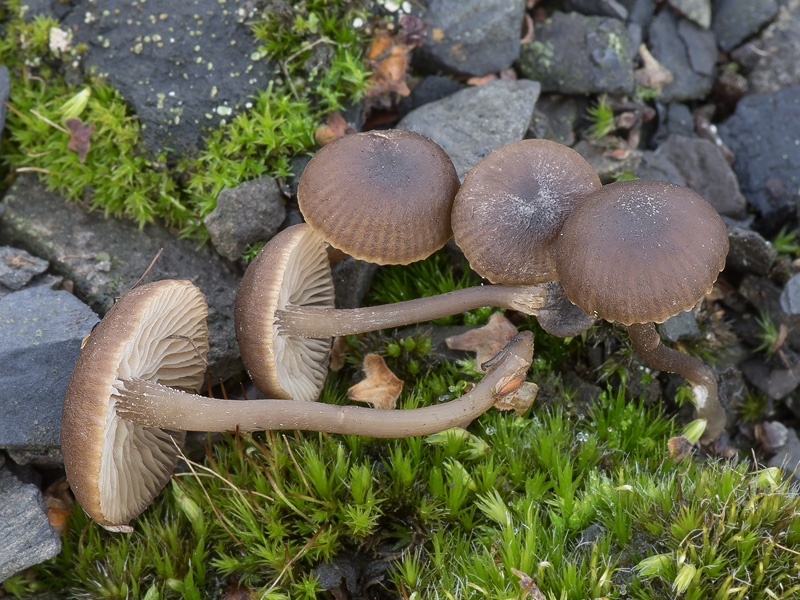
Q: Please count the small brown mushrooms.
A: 5